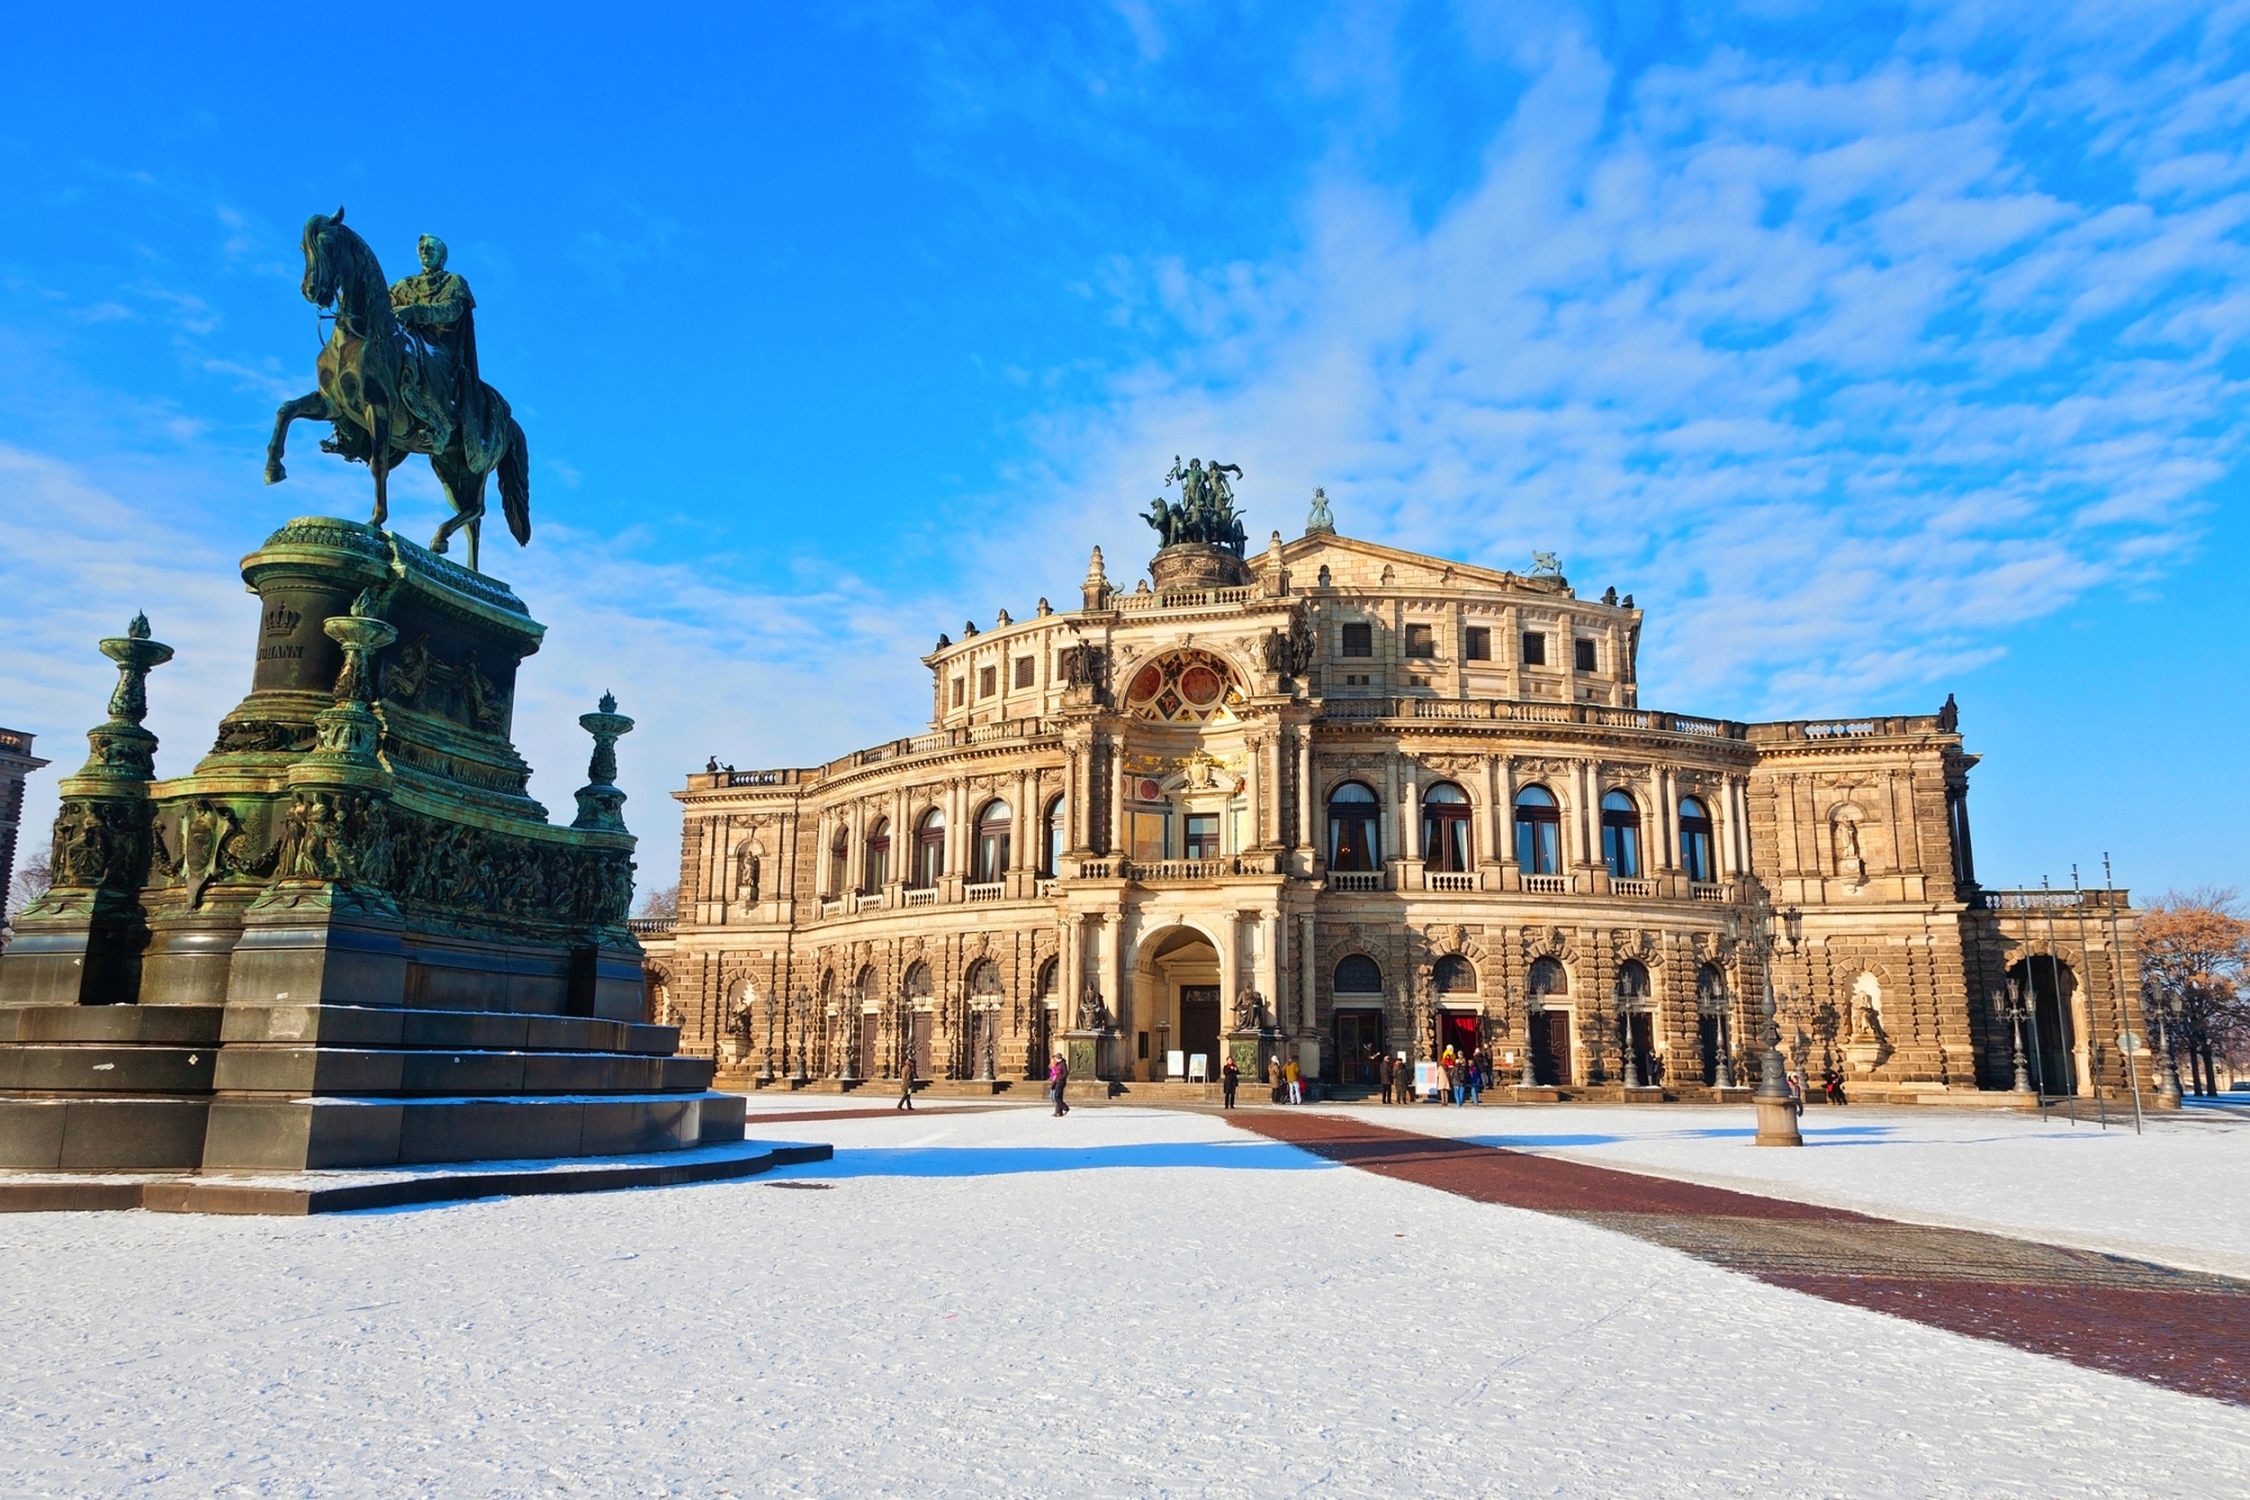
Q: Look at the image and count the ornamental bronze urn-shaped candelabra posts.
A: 3